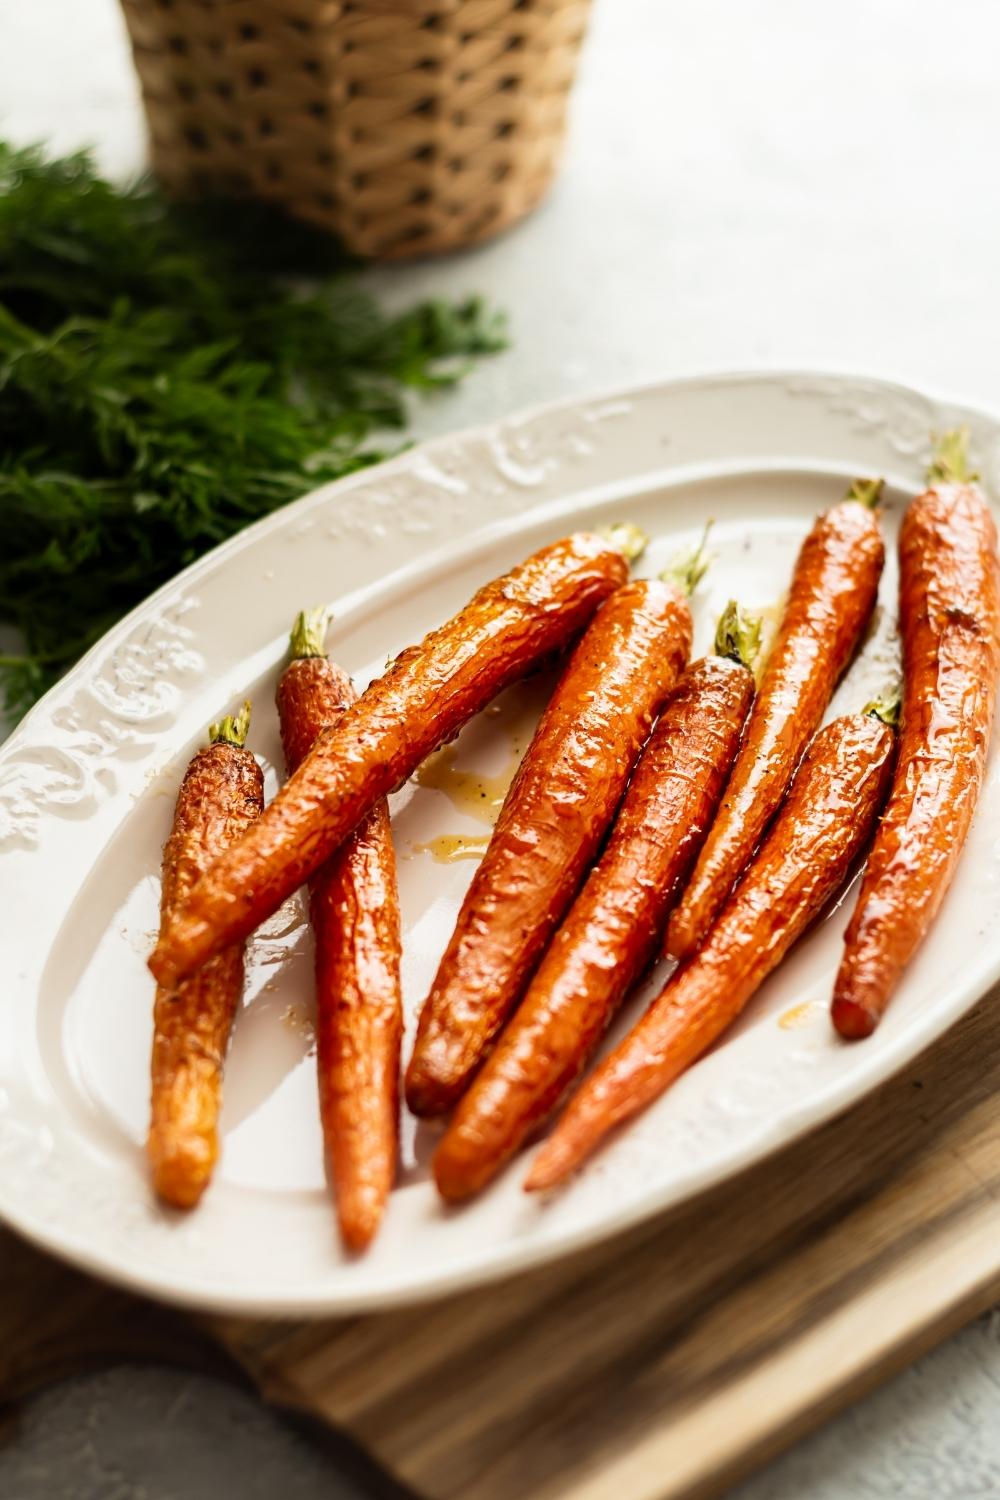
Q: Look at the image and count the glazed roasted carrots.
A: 8